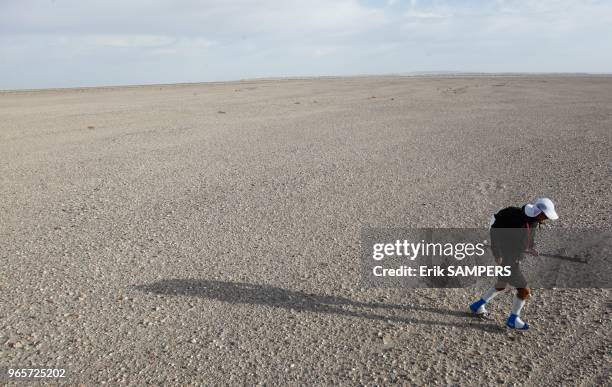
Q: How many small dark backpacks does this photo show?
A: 1